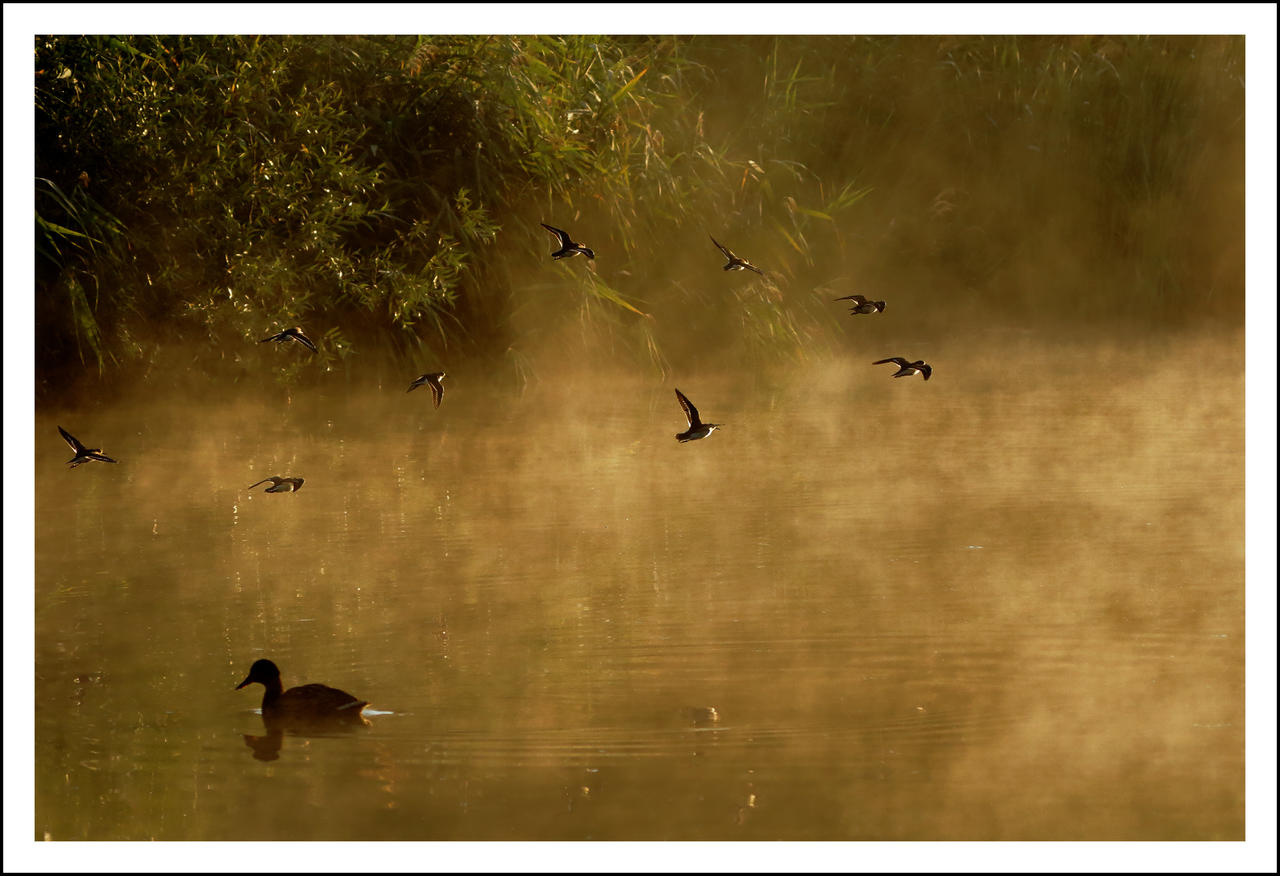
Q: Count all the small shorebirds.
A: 9